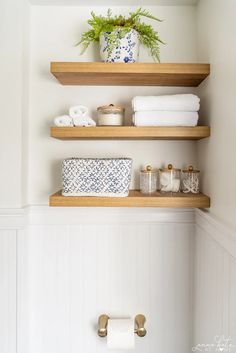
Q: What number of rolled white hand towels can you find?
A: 3